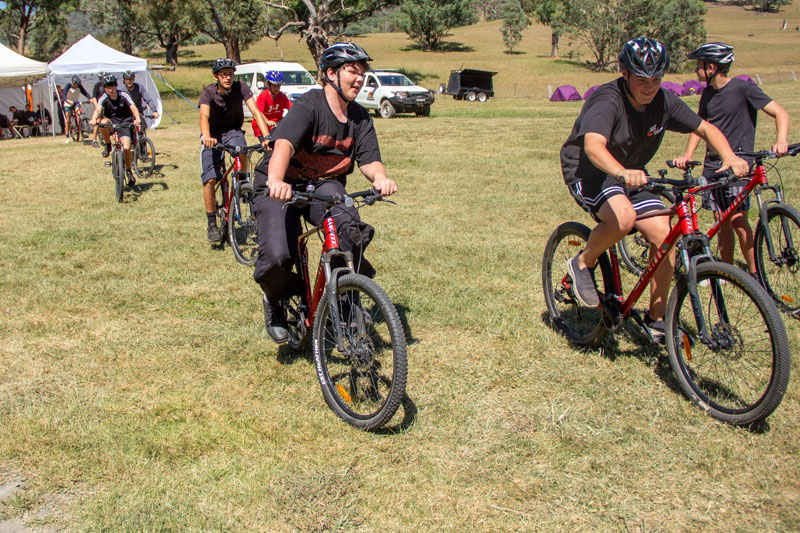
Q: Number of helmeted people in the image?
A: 9